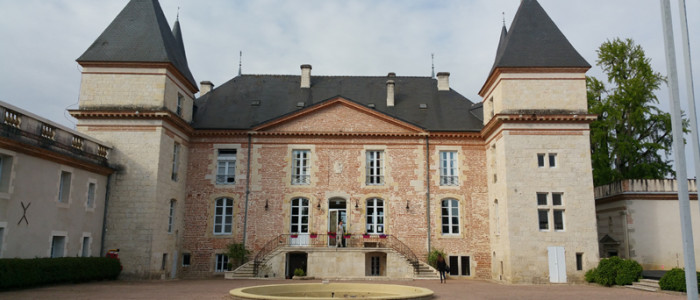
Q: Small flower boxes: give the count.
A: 6